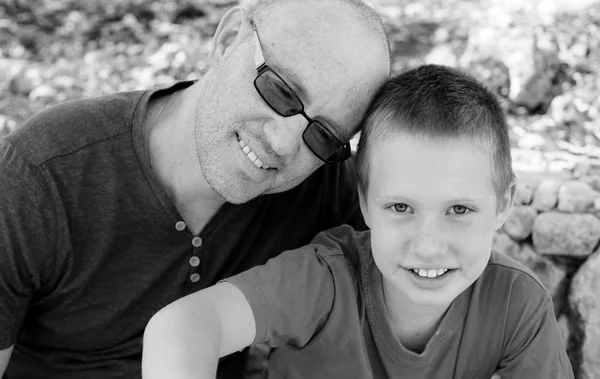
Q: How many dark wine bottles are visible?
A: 0